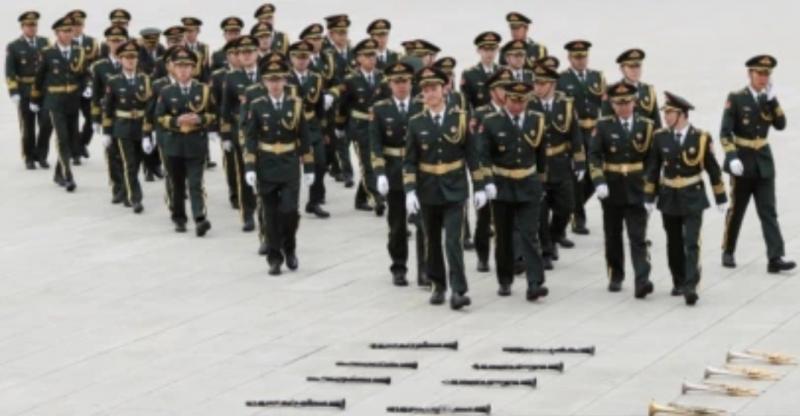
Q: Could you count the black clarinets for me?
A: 8